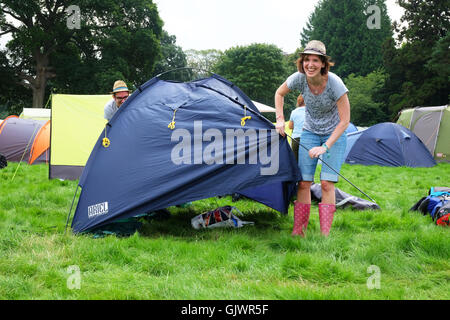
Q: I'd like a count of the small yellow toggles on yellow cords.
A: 3